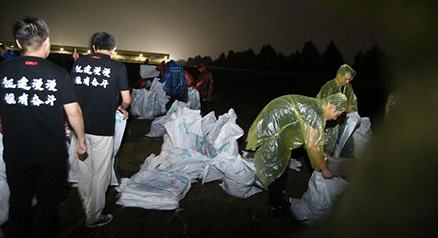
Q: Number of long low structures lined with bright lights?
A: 1